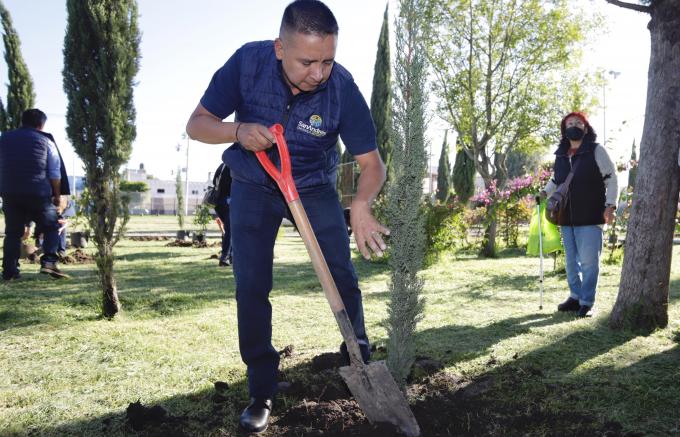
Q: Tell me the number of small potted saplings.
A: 3